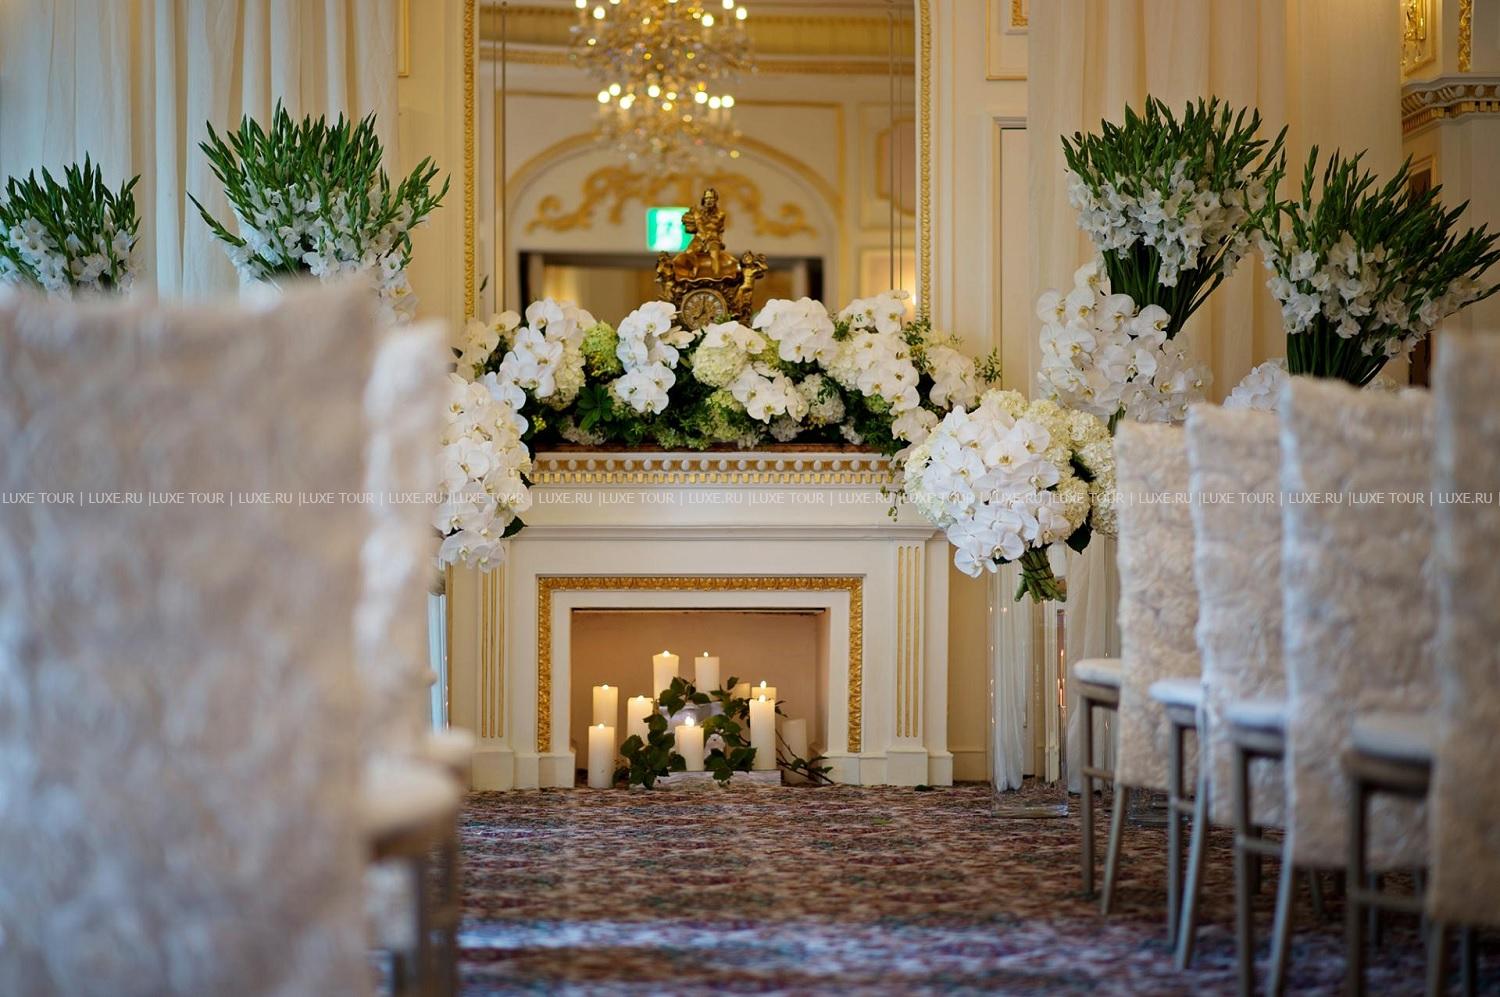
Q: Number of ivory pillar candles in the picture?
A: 10